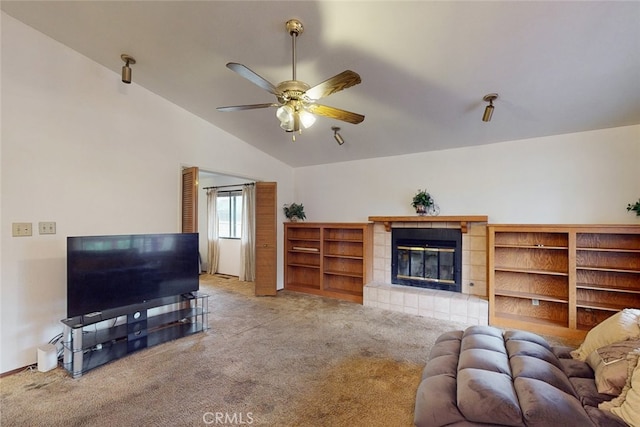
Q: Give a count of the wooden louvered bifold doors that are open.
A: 2